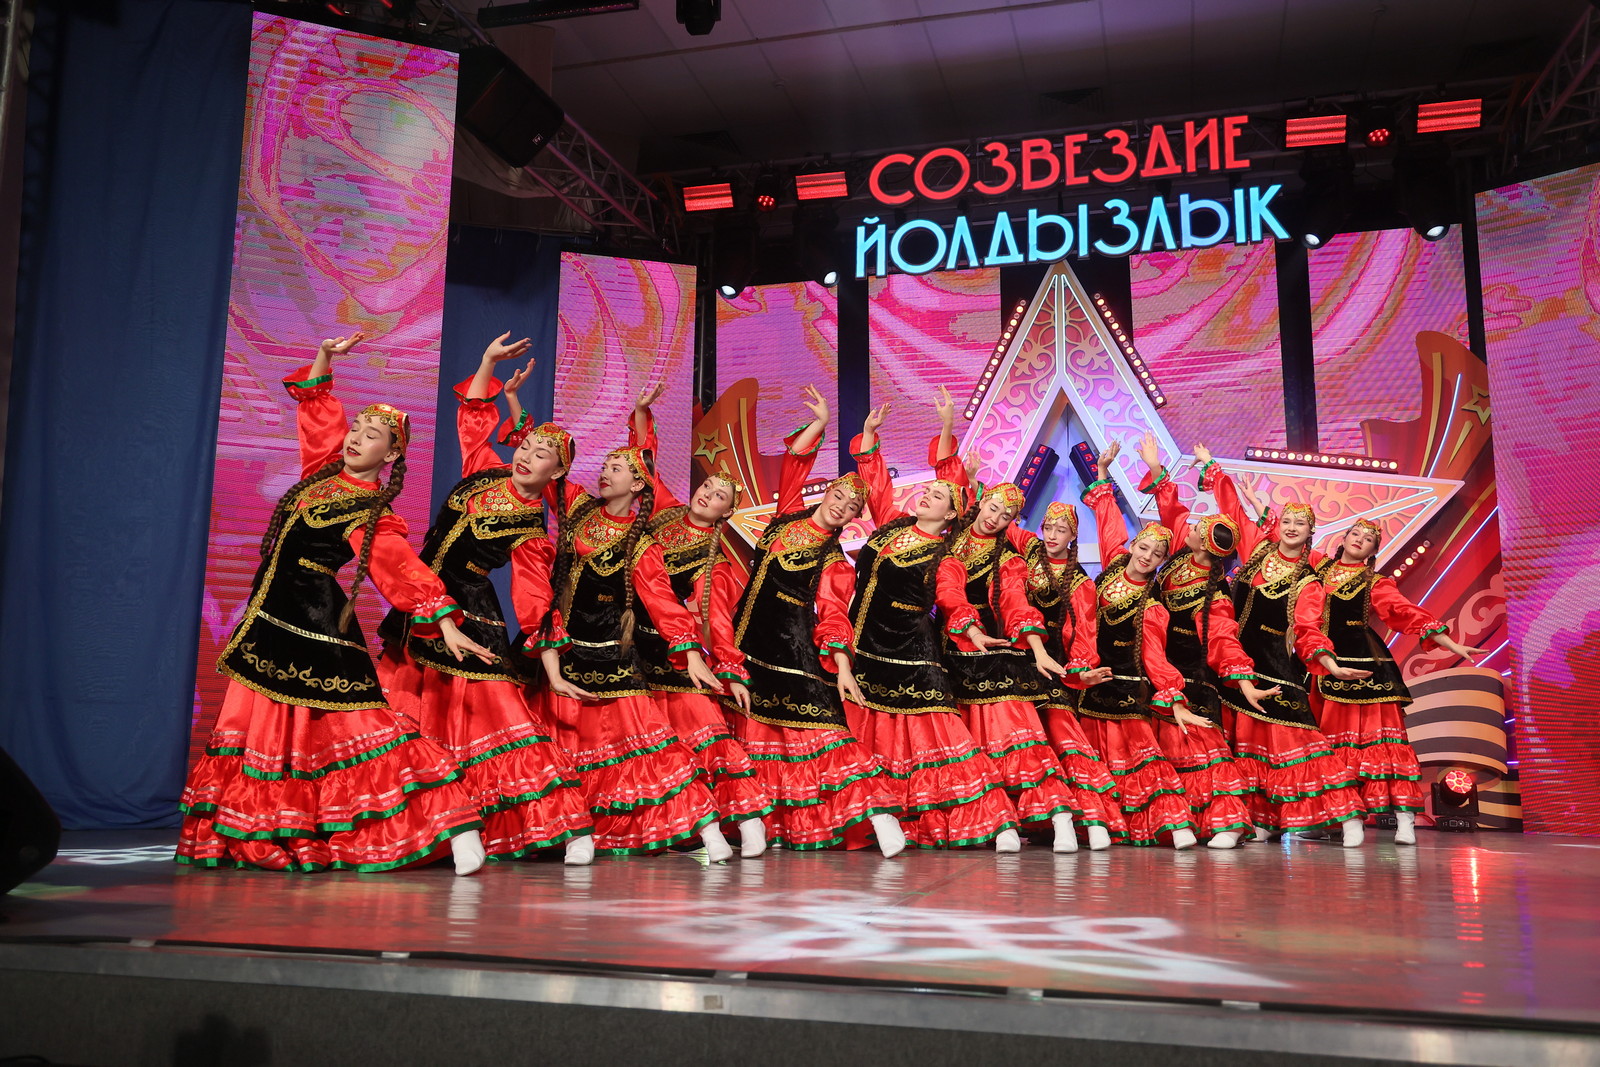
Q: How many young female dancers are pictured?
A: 12